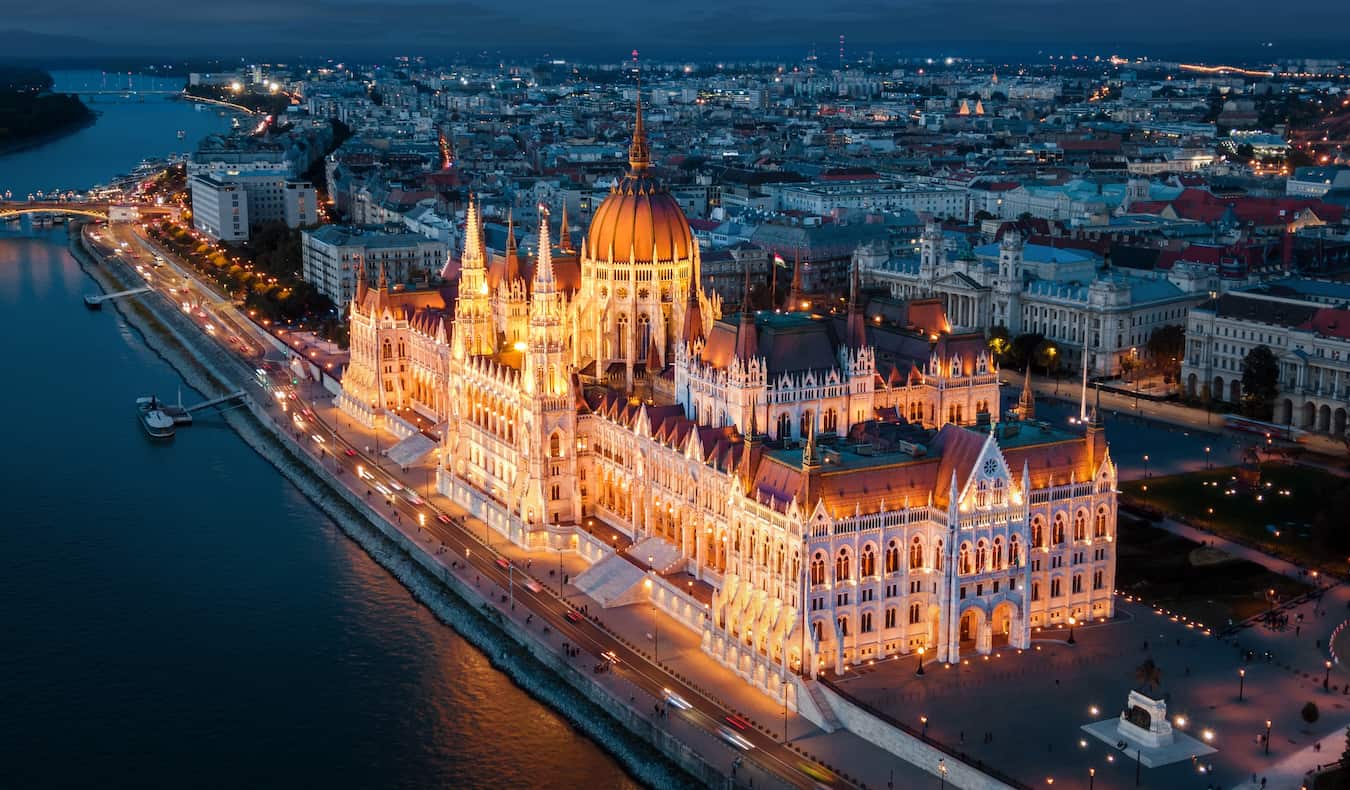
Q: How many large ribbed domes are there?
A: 1